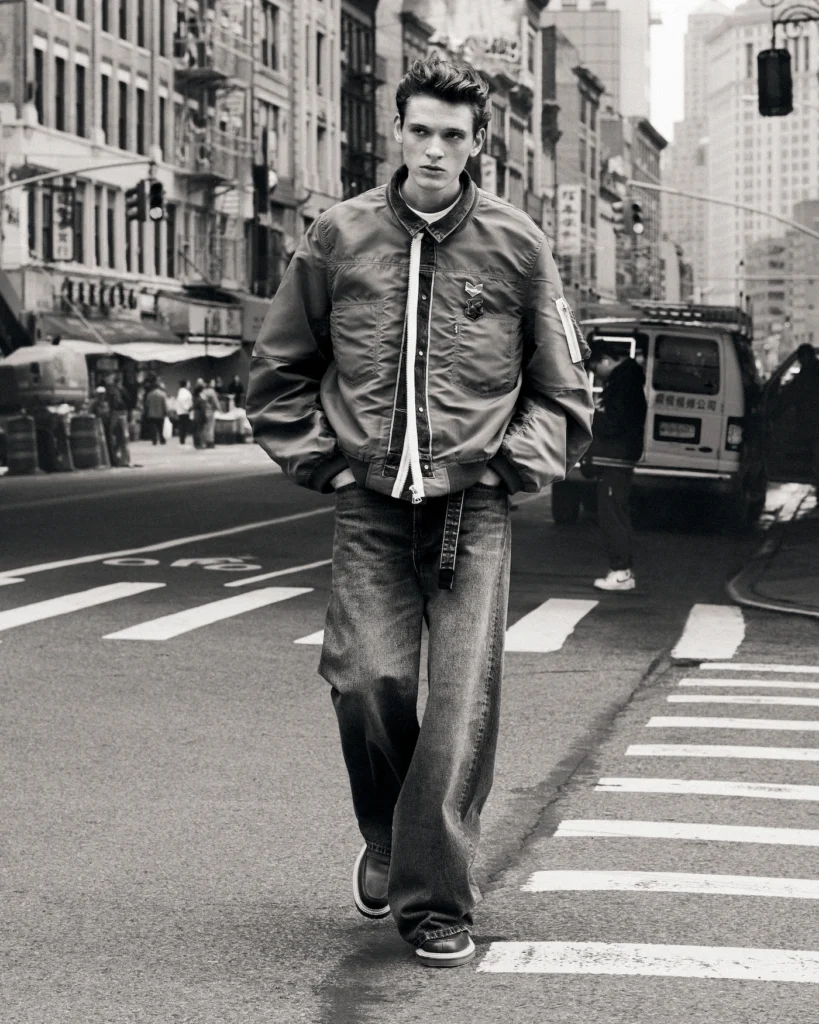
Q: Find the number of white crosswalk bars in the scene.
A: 14